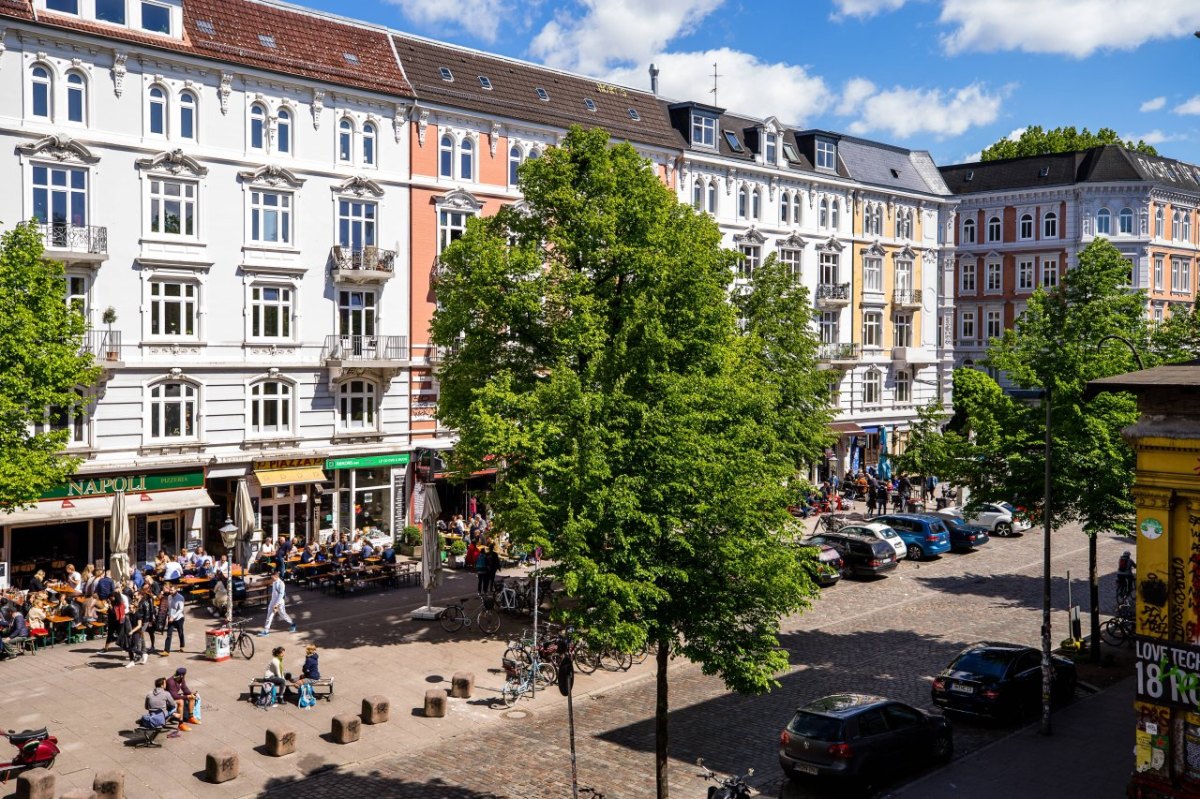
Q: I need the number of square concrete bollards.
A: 9